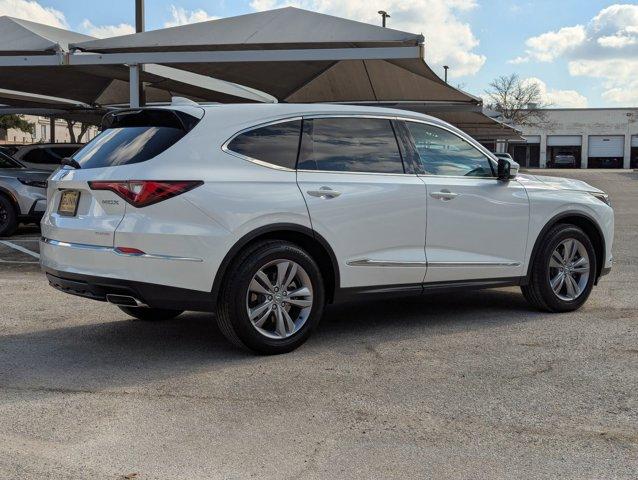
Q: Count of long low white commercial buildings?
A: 1